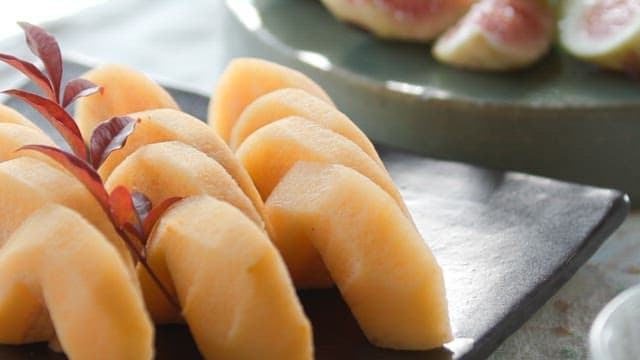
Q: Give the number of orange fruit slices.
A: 12